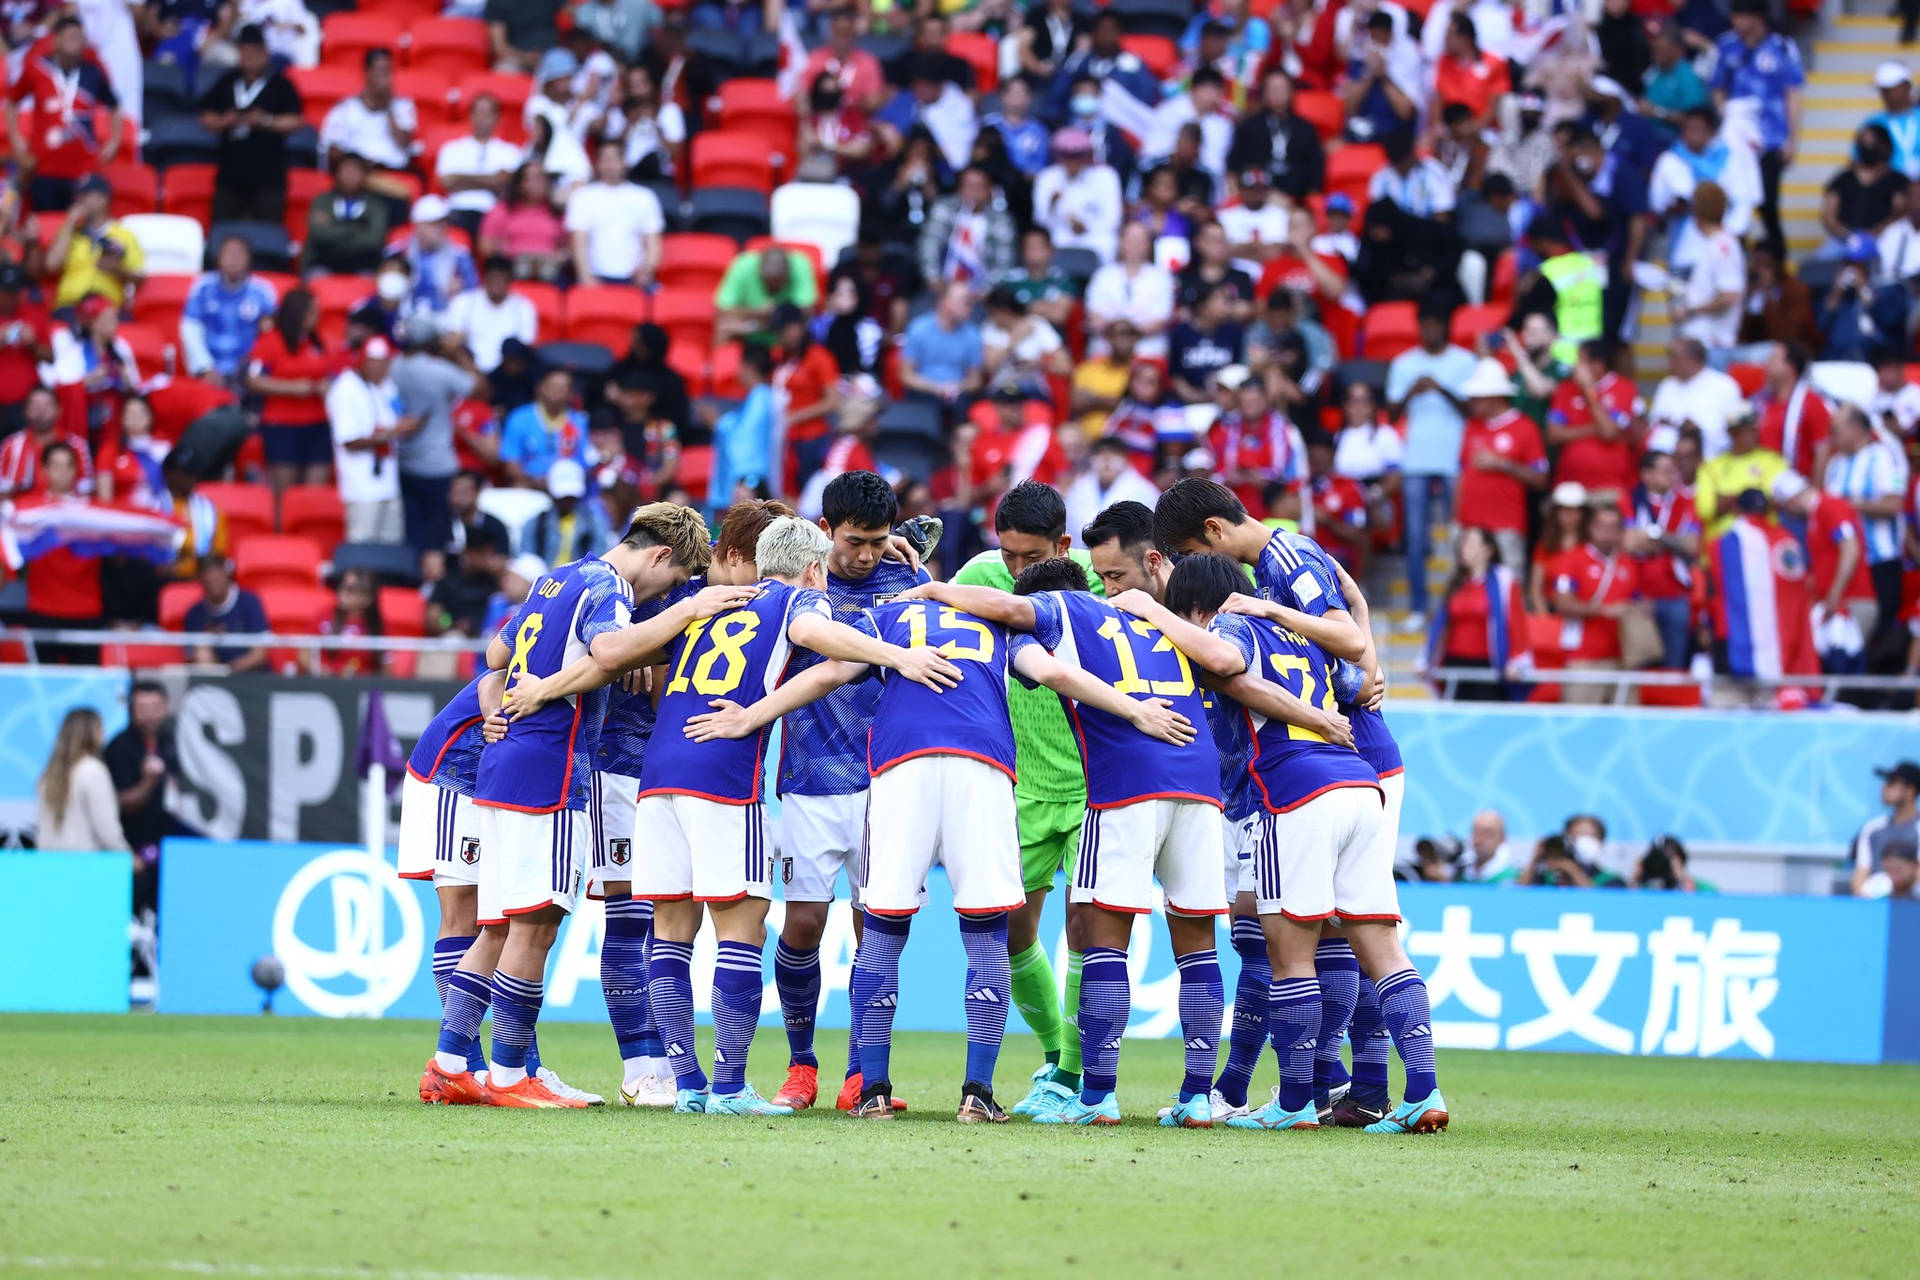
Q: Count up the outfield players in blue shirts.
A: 10